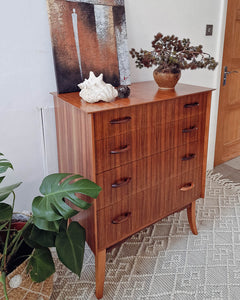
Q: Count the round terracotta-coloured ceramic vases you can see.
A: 1